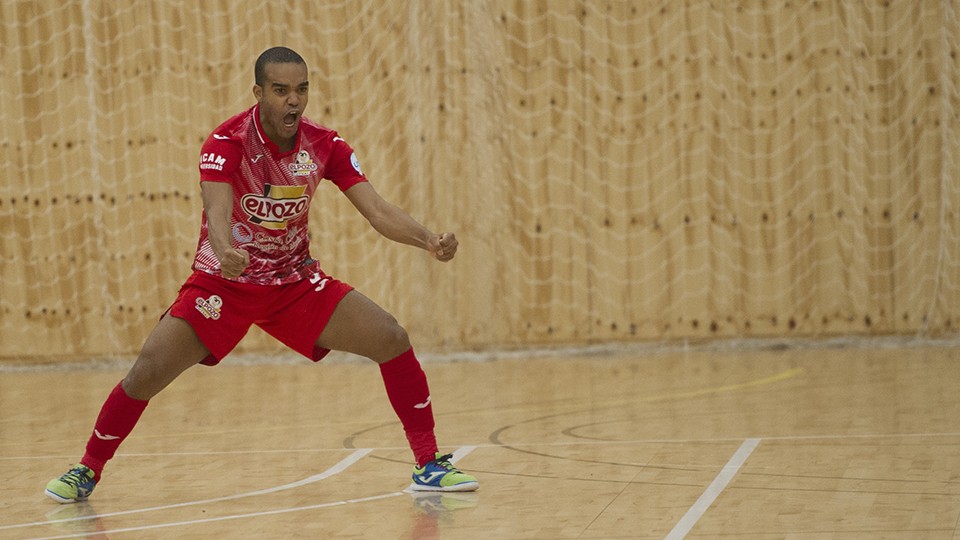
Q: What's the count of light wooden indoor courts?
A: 1